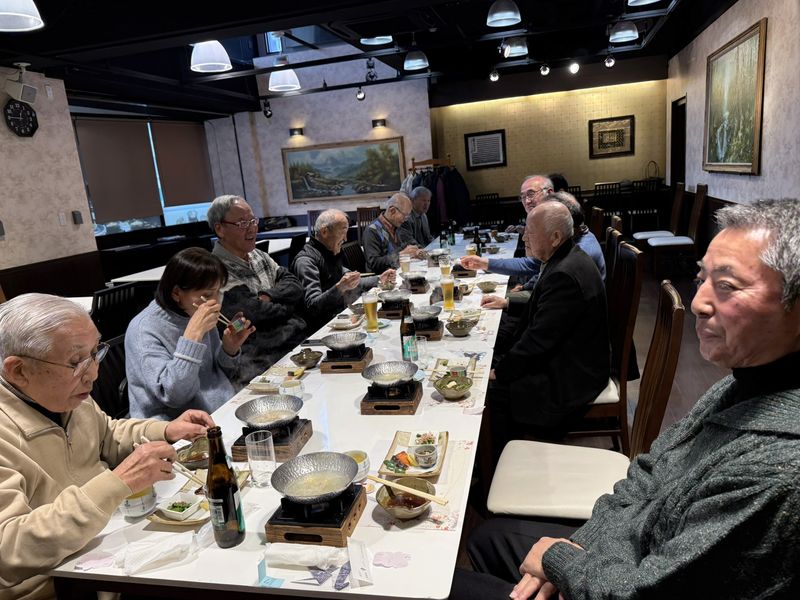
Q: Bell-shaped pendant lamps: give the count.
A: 9